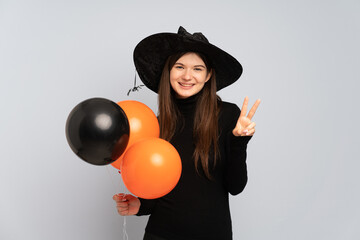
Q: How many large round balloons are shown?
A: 3